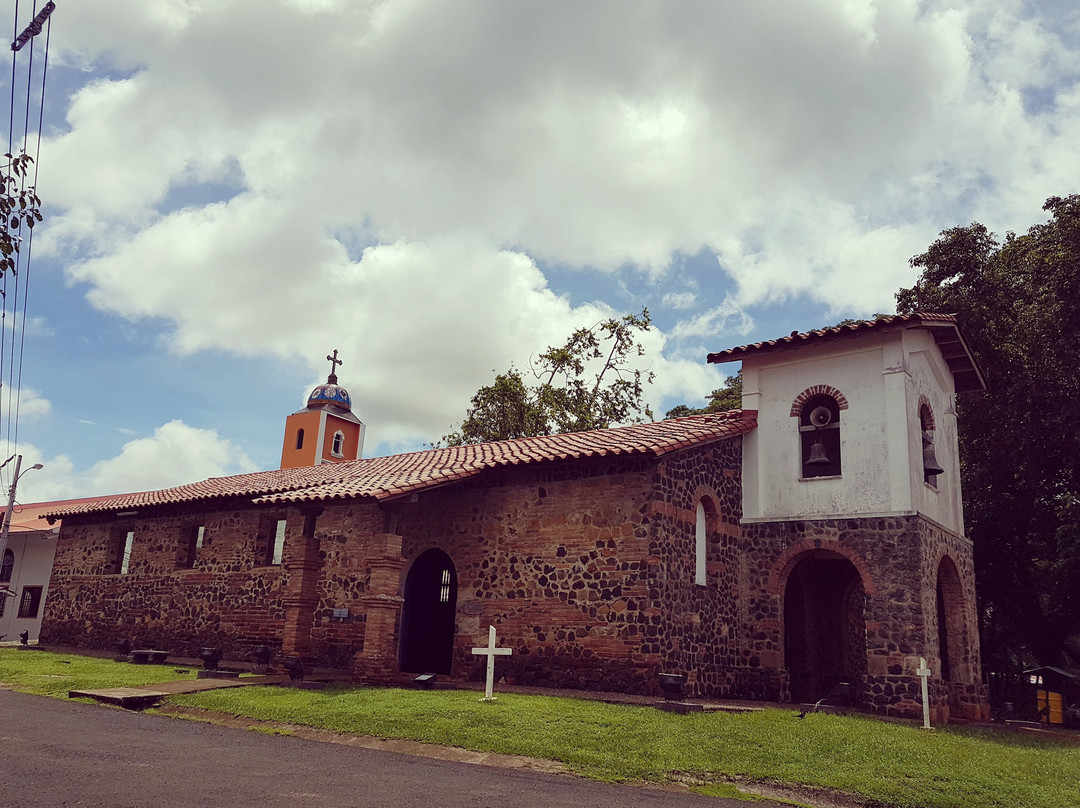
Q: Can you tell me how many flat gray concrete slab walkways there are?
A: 1